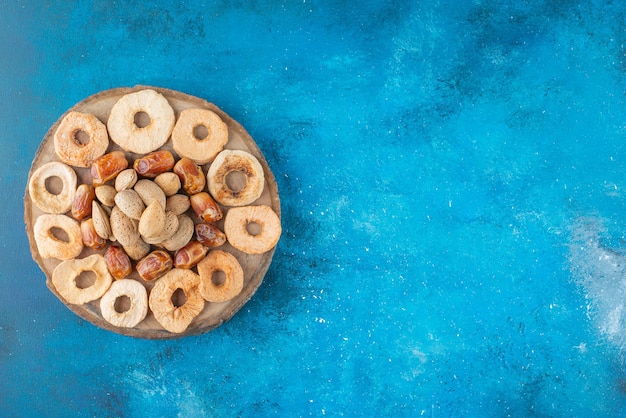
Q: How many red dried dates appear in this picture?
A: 10